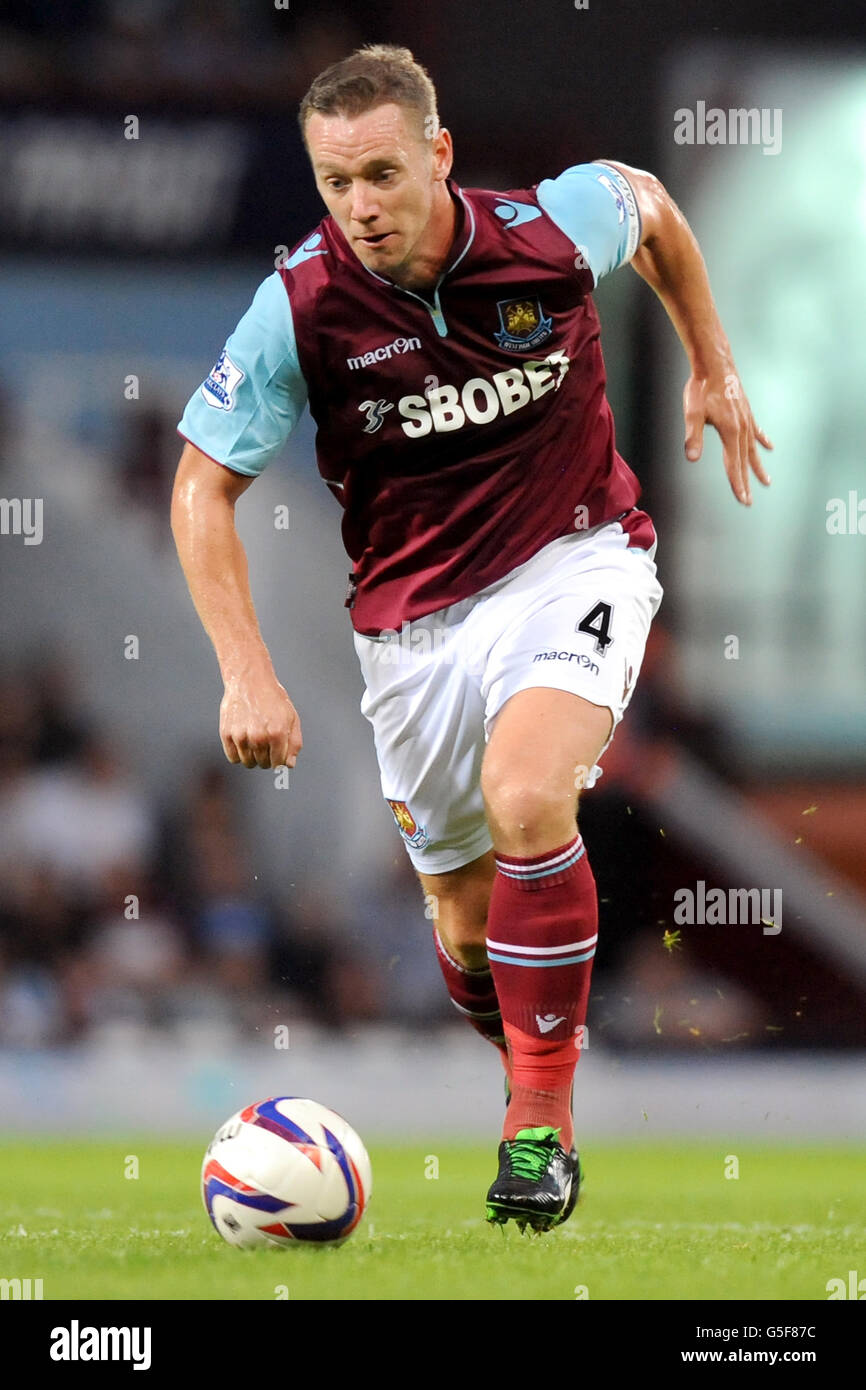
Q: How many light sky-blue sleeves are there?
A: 2